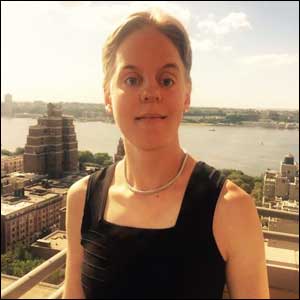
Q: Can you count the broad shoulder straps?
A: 2